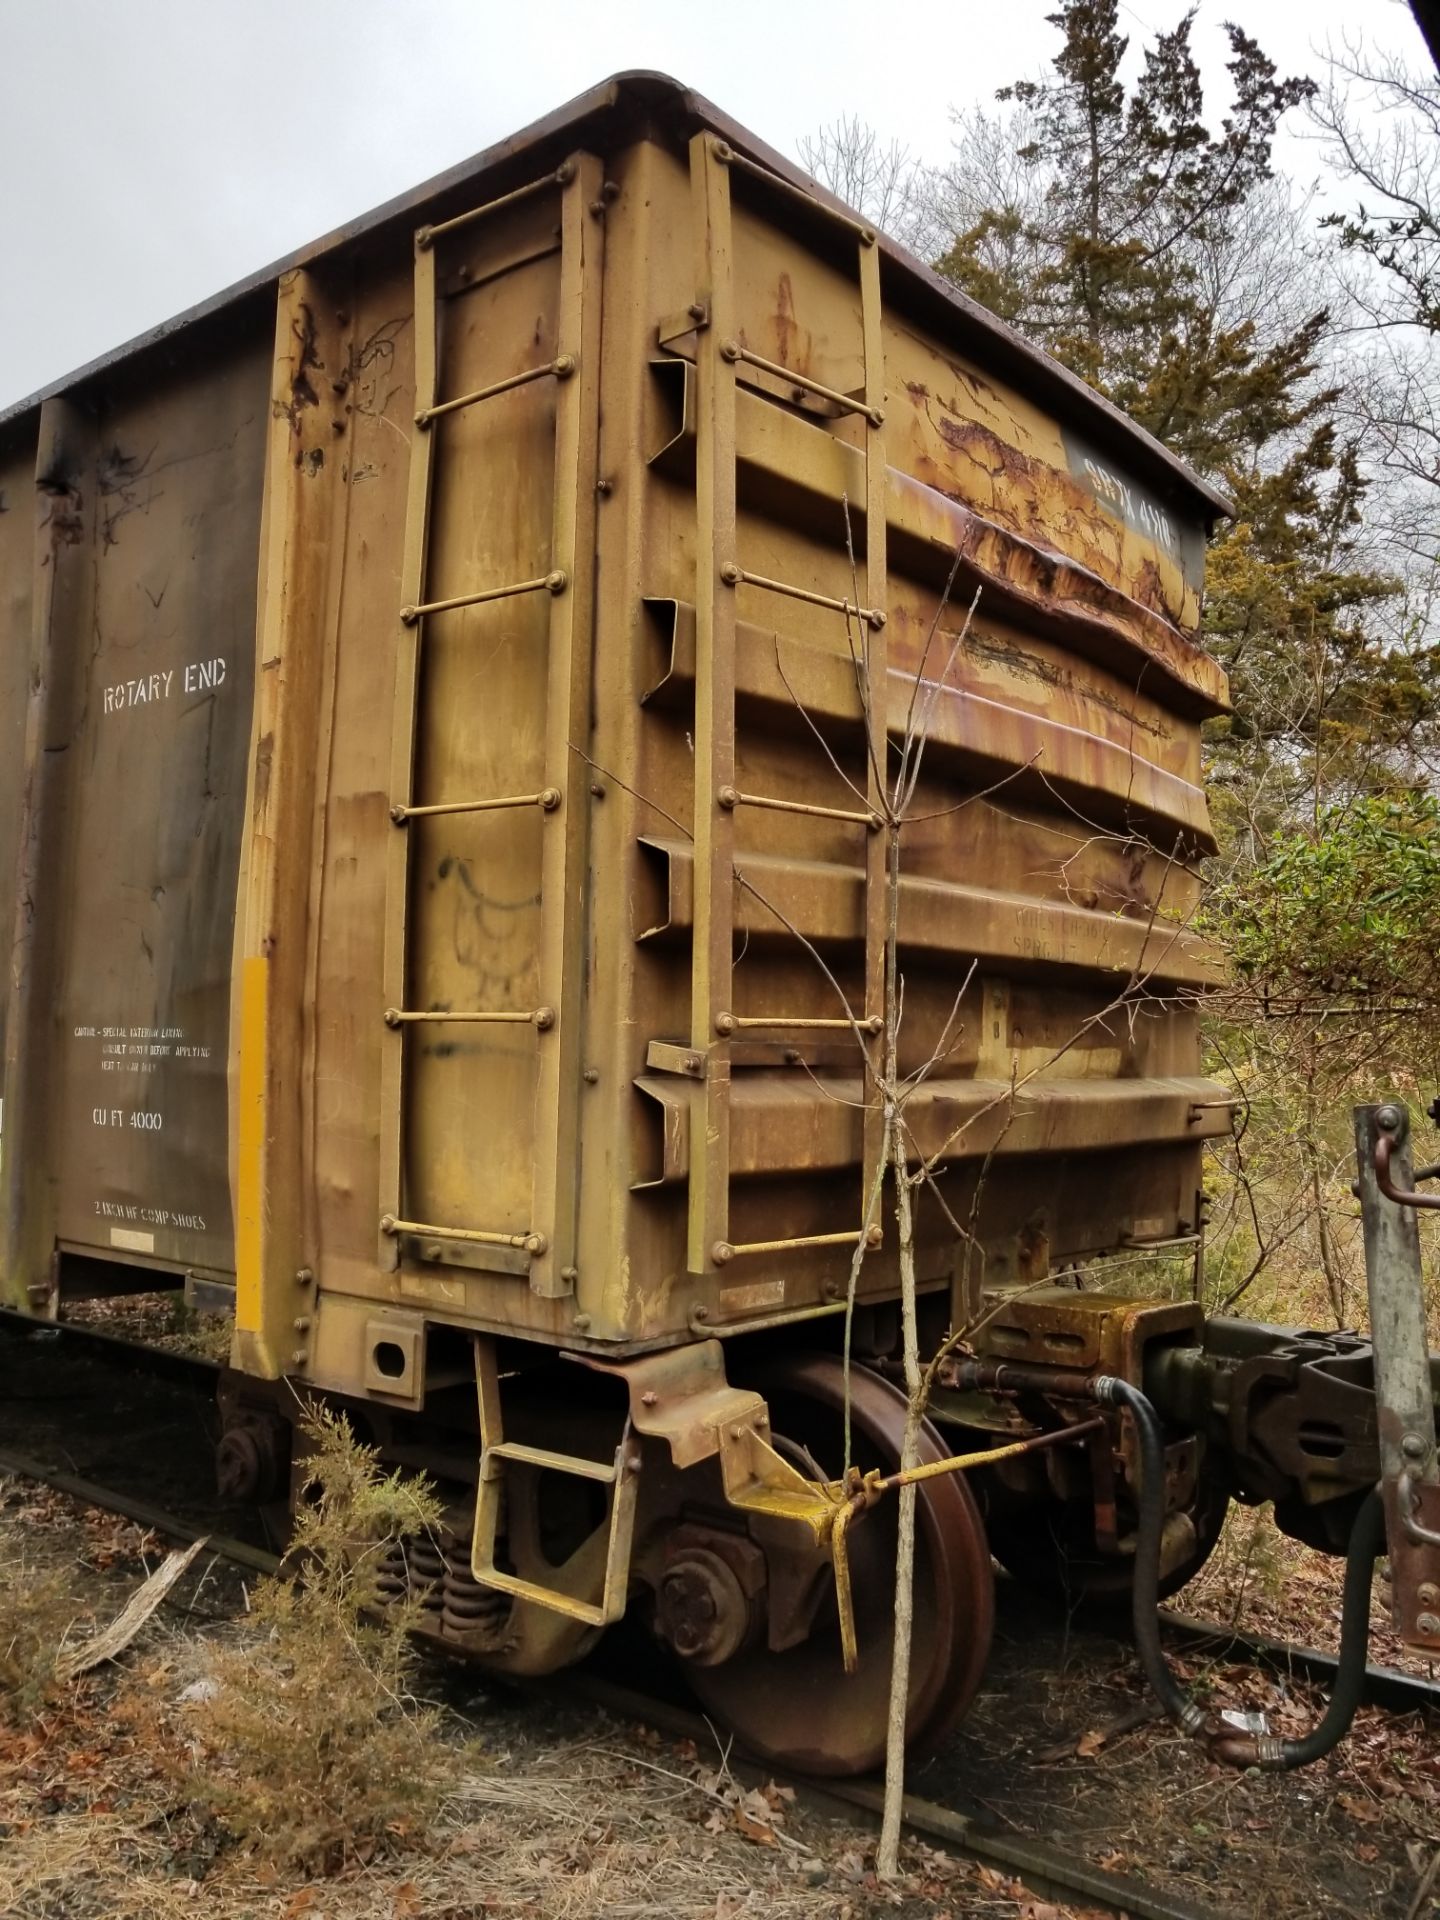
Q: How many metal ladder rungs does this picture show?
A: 12